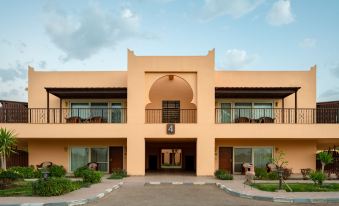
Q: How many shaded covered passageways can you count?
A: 1